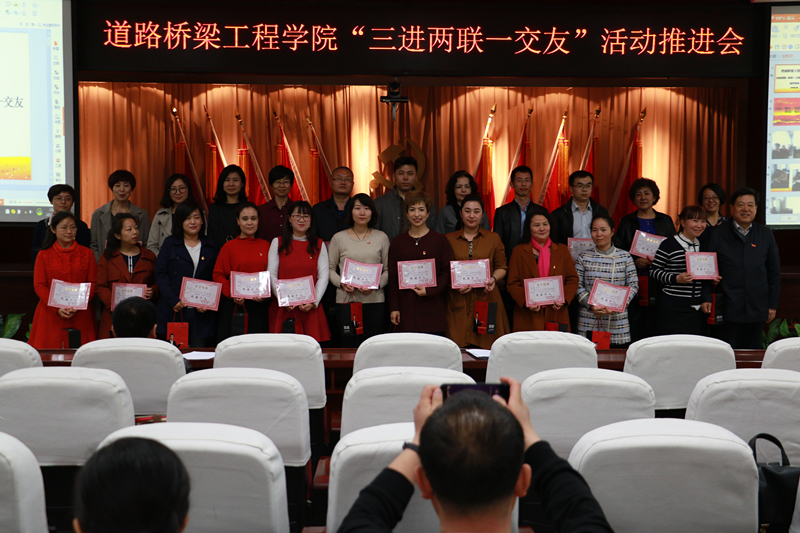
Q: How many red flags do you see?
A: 10